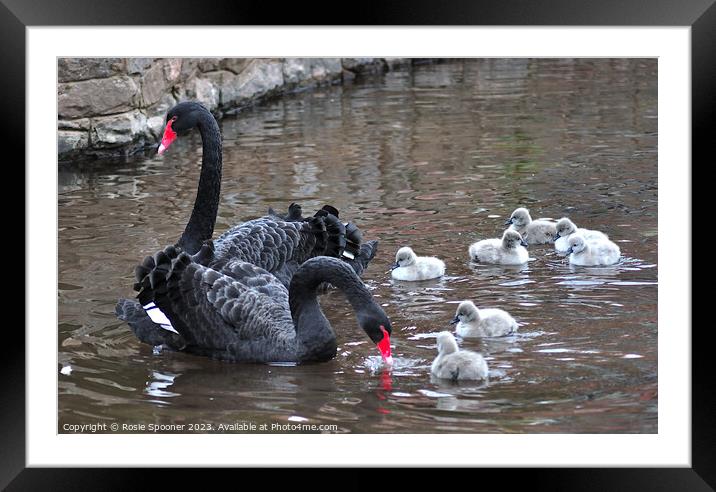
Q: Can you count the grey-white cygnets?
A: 7